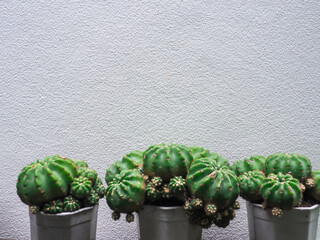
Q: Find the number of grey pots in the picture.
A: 3